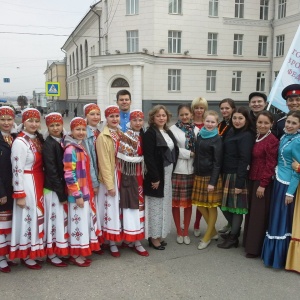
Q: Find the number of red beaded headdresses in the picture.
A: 7